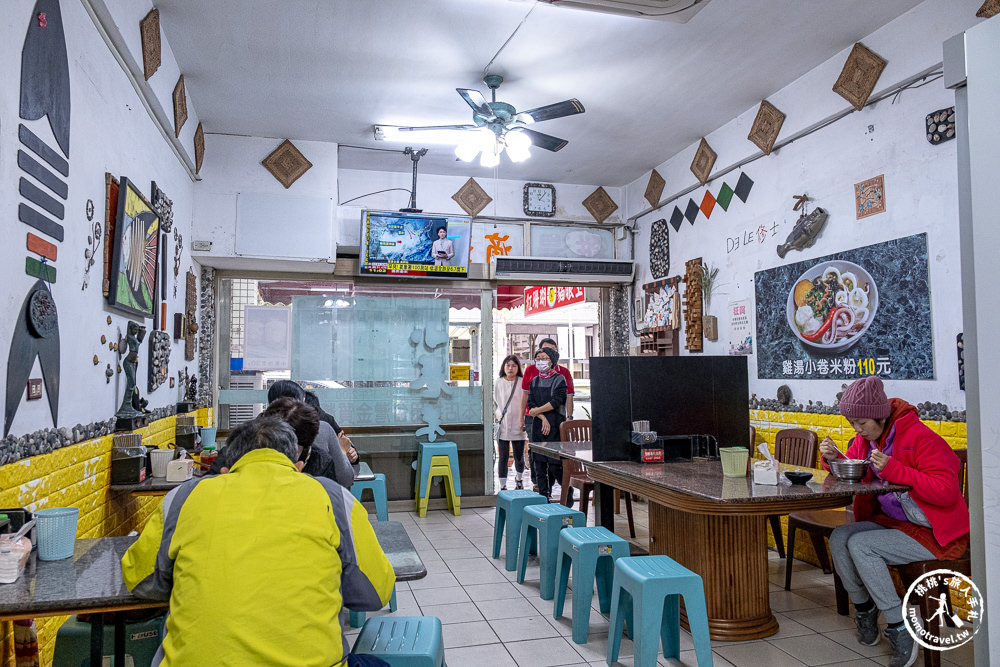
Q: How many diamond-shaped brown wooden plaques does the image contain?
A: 11